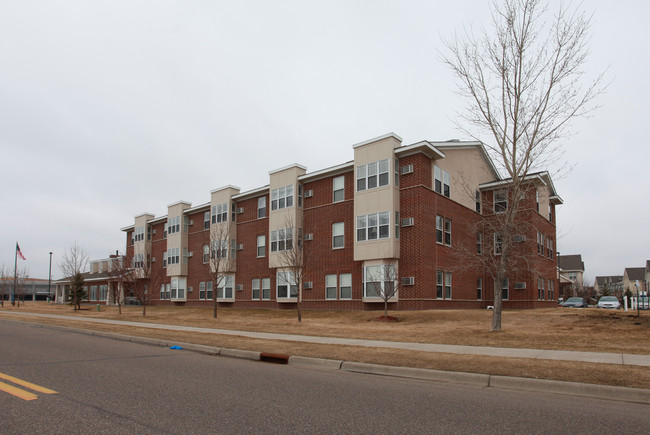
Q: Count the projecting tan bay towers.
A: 5